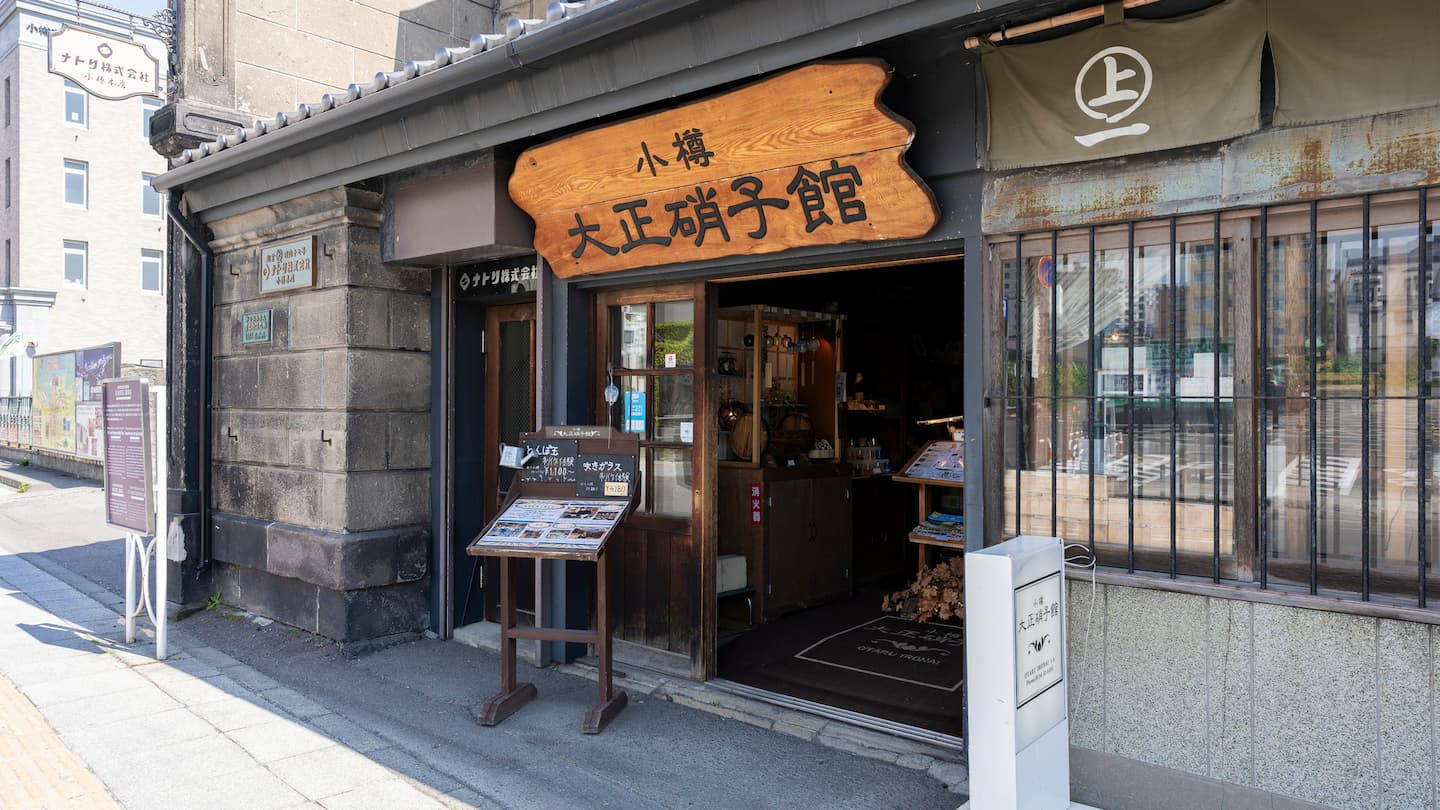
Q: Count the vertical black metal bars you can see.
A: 10